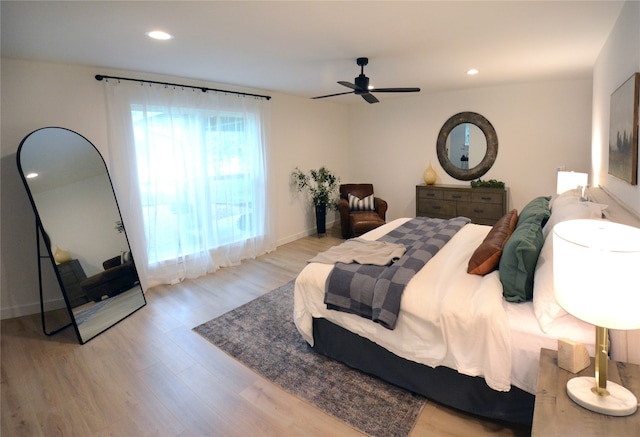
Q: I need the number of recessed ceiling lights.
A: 2